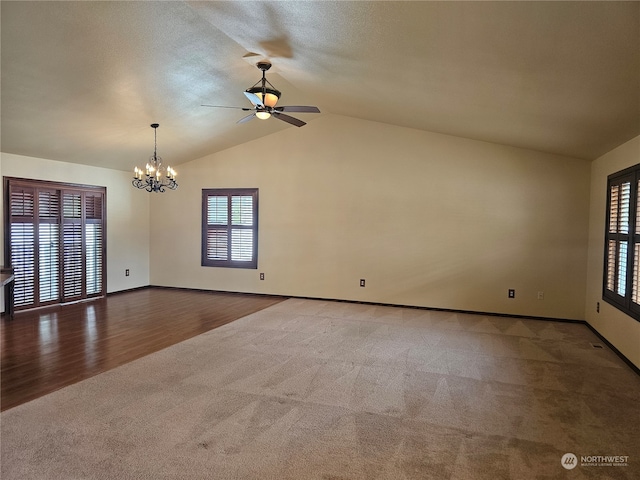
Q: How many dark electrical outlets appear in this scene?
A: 5